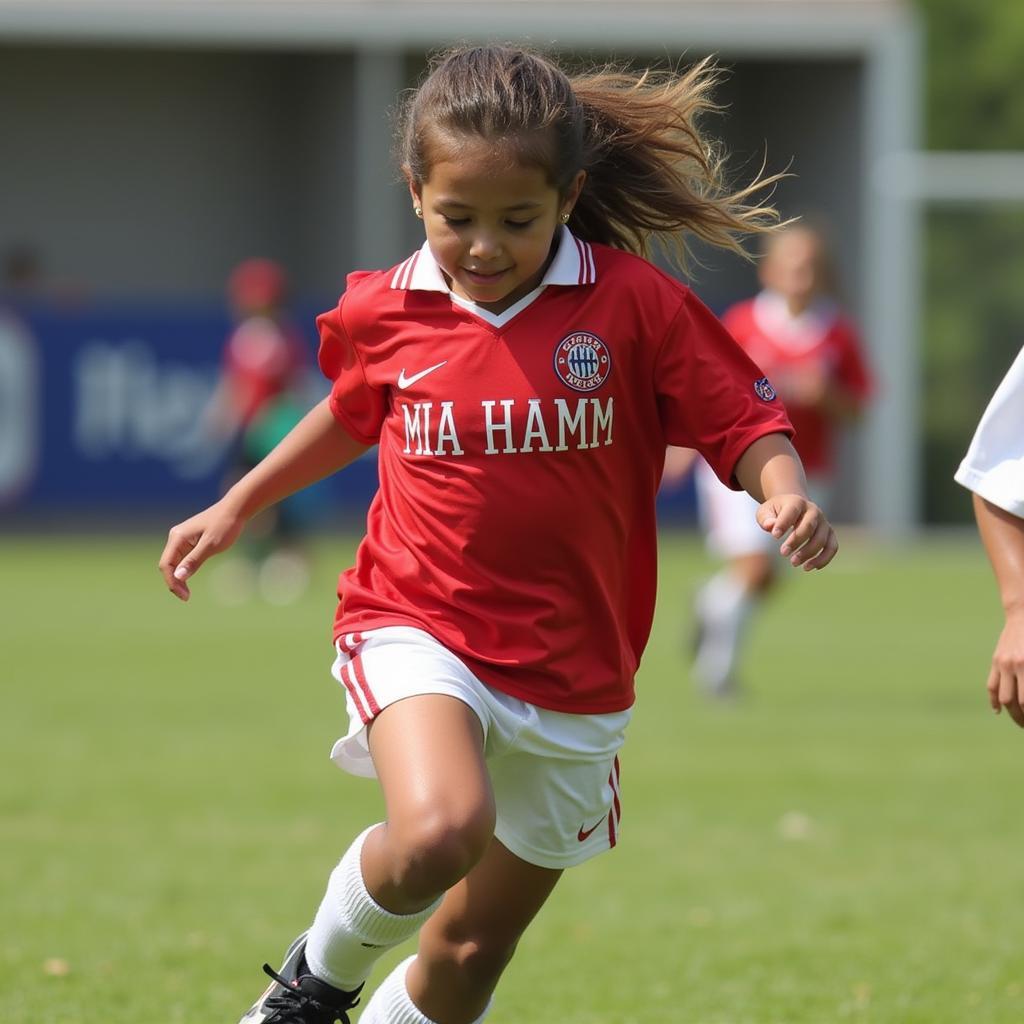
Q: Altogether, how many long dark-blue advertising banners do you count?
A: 1